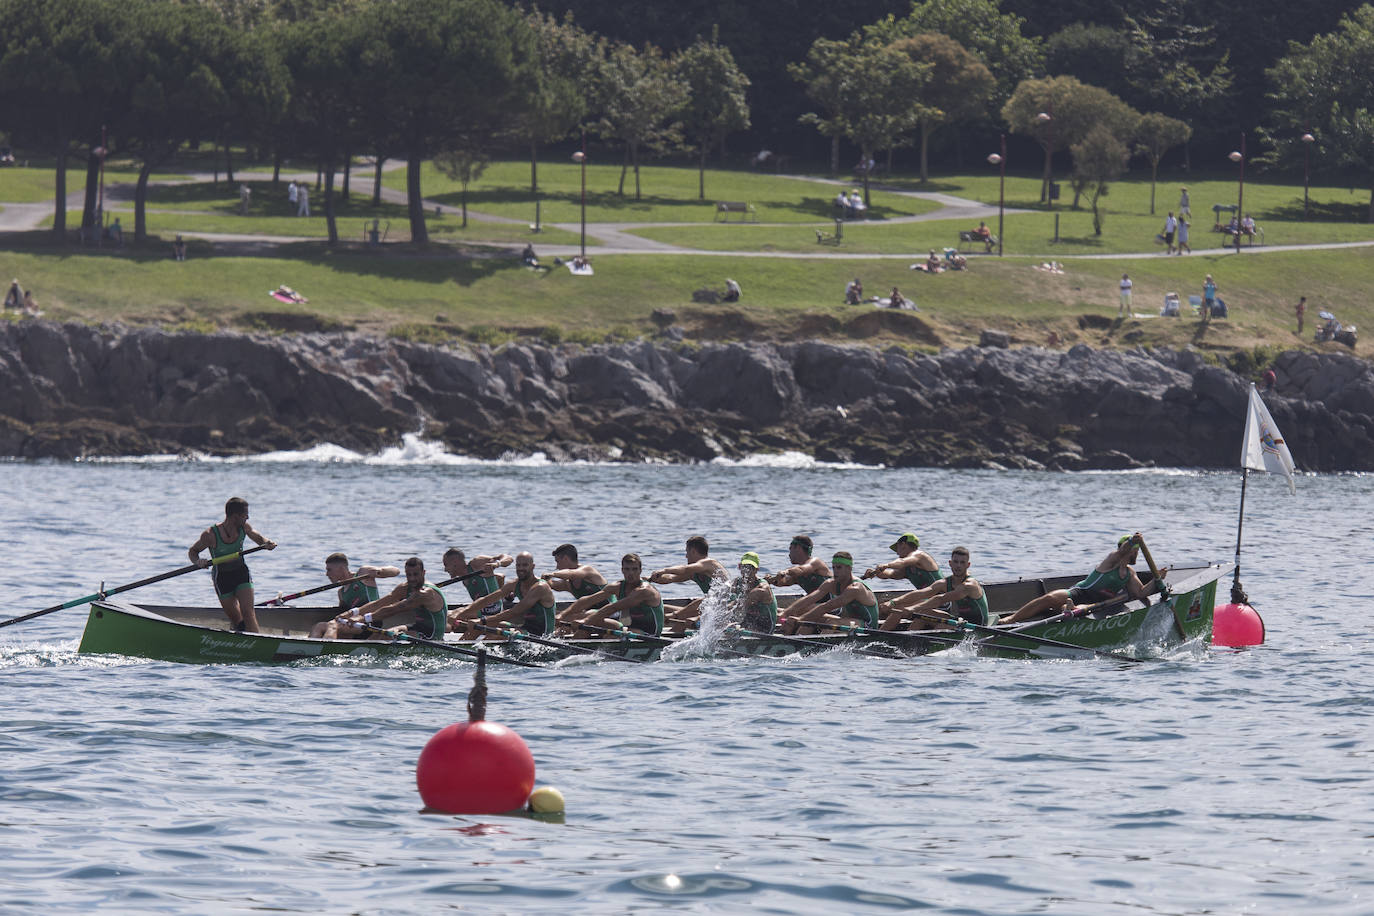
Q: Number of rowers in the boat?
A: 14